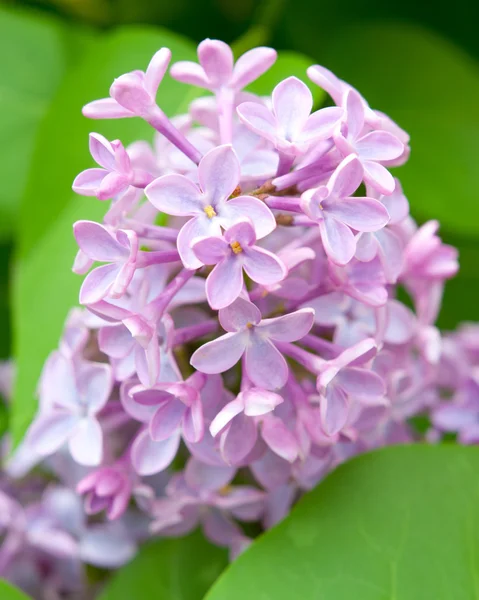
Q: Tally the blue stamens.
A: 0